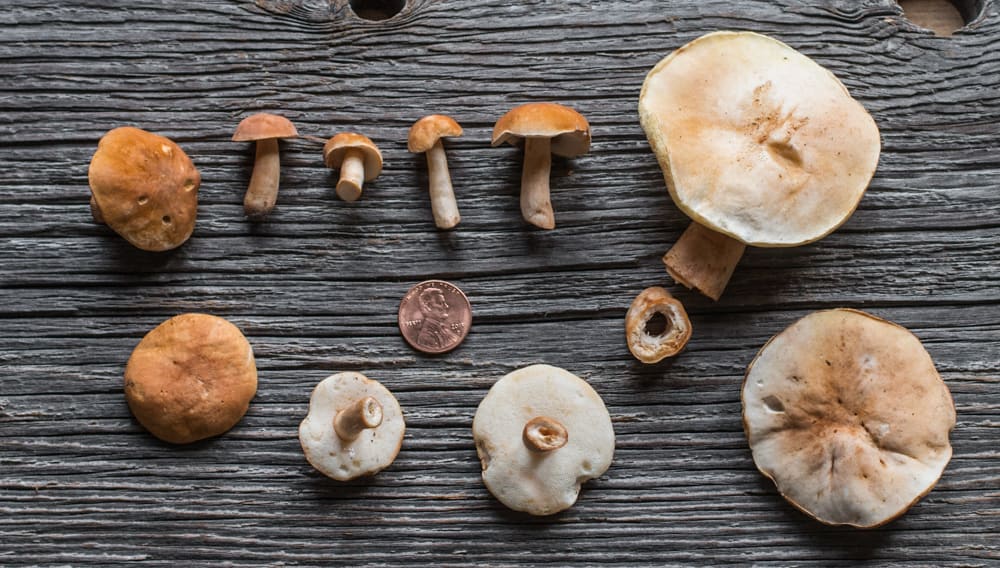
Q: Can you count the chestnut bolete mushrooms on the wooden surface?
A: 10